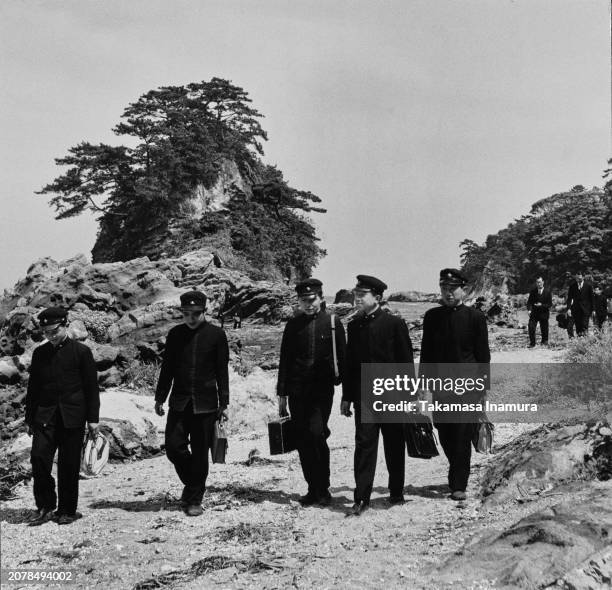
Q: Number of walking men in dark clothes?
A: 8